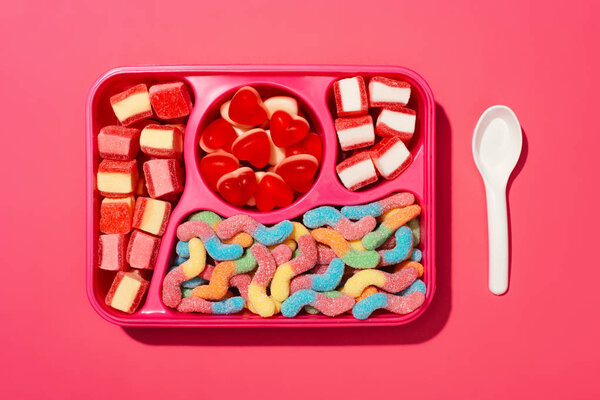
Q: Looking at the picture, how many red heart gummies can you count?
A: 9